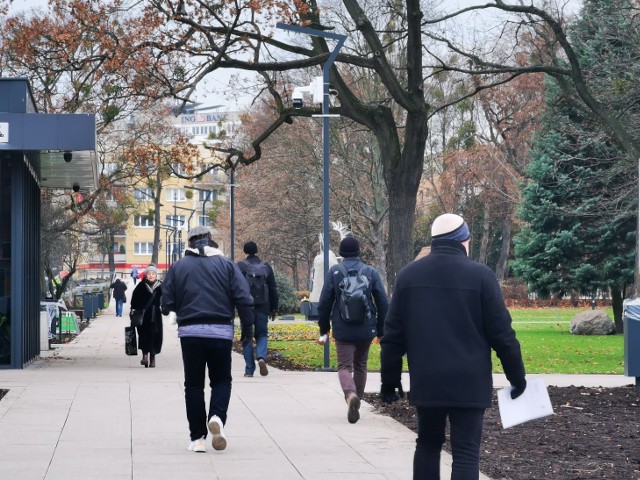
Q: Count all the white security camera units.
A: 1